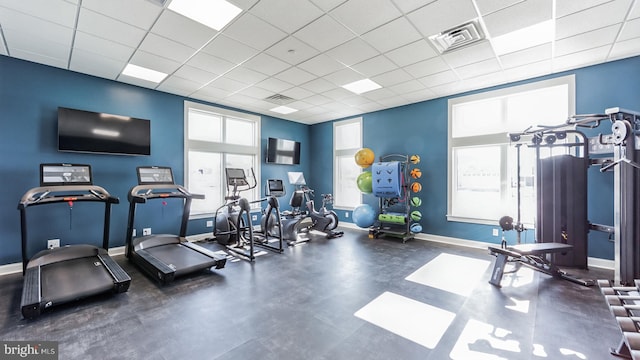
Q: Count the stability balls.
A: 3